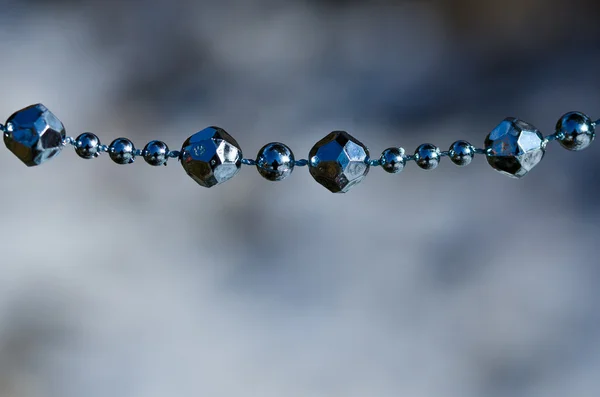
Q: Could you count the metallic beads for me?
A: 12